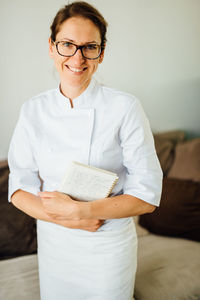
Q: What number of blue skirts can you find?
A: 0